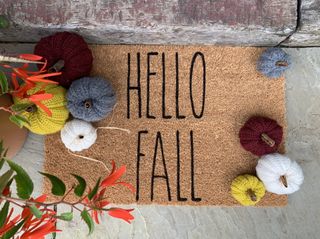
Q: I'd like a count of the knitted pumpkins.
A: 8